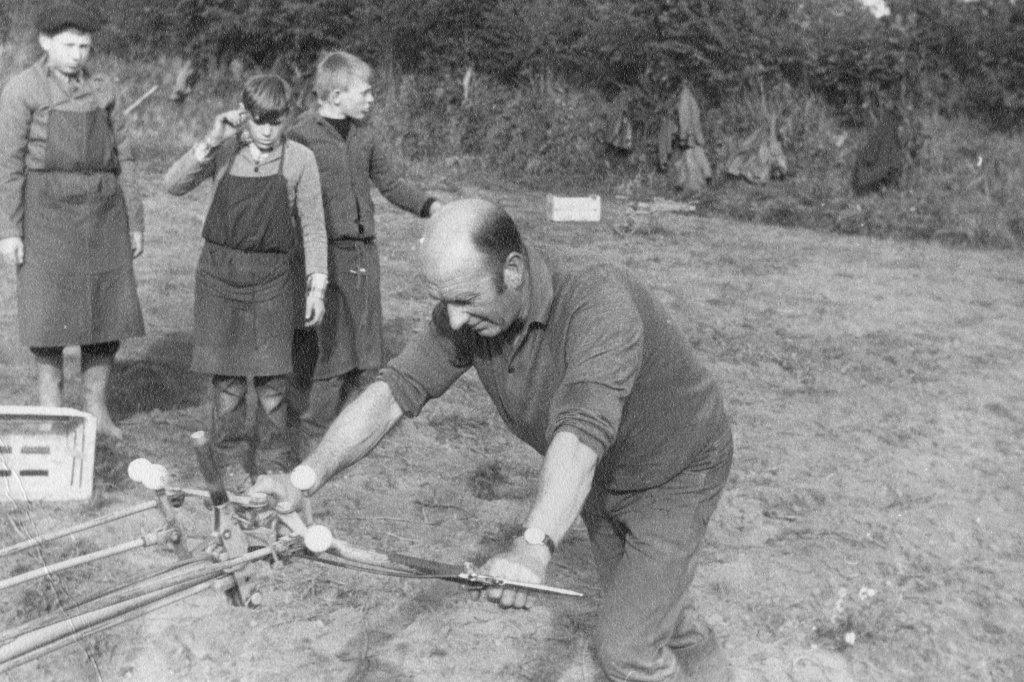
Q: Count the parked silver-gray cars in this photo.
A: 0